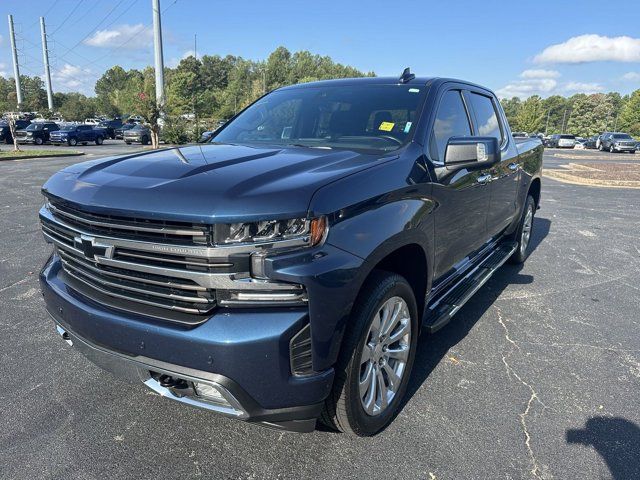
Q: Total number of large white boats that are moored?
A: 0